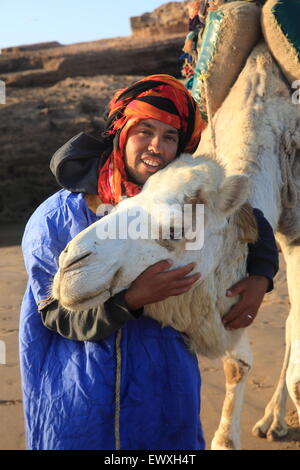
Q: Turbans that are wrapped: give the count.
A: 1